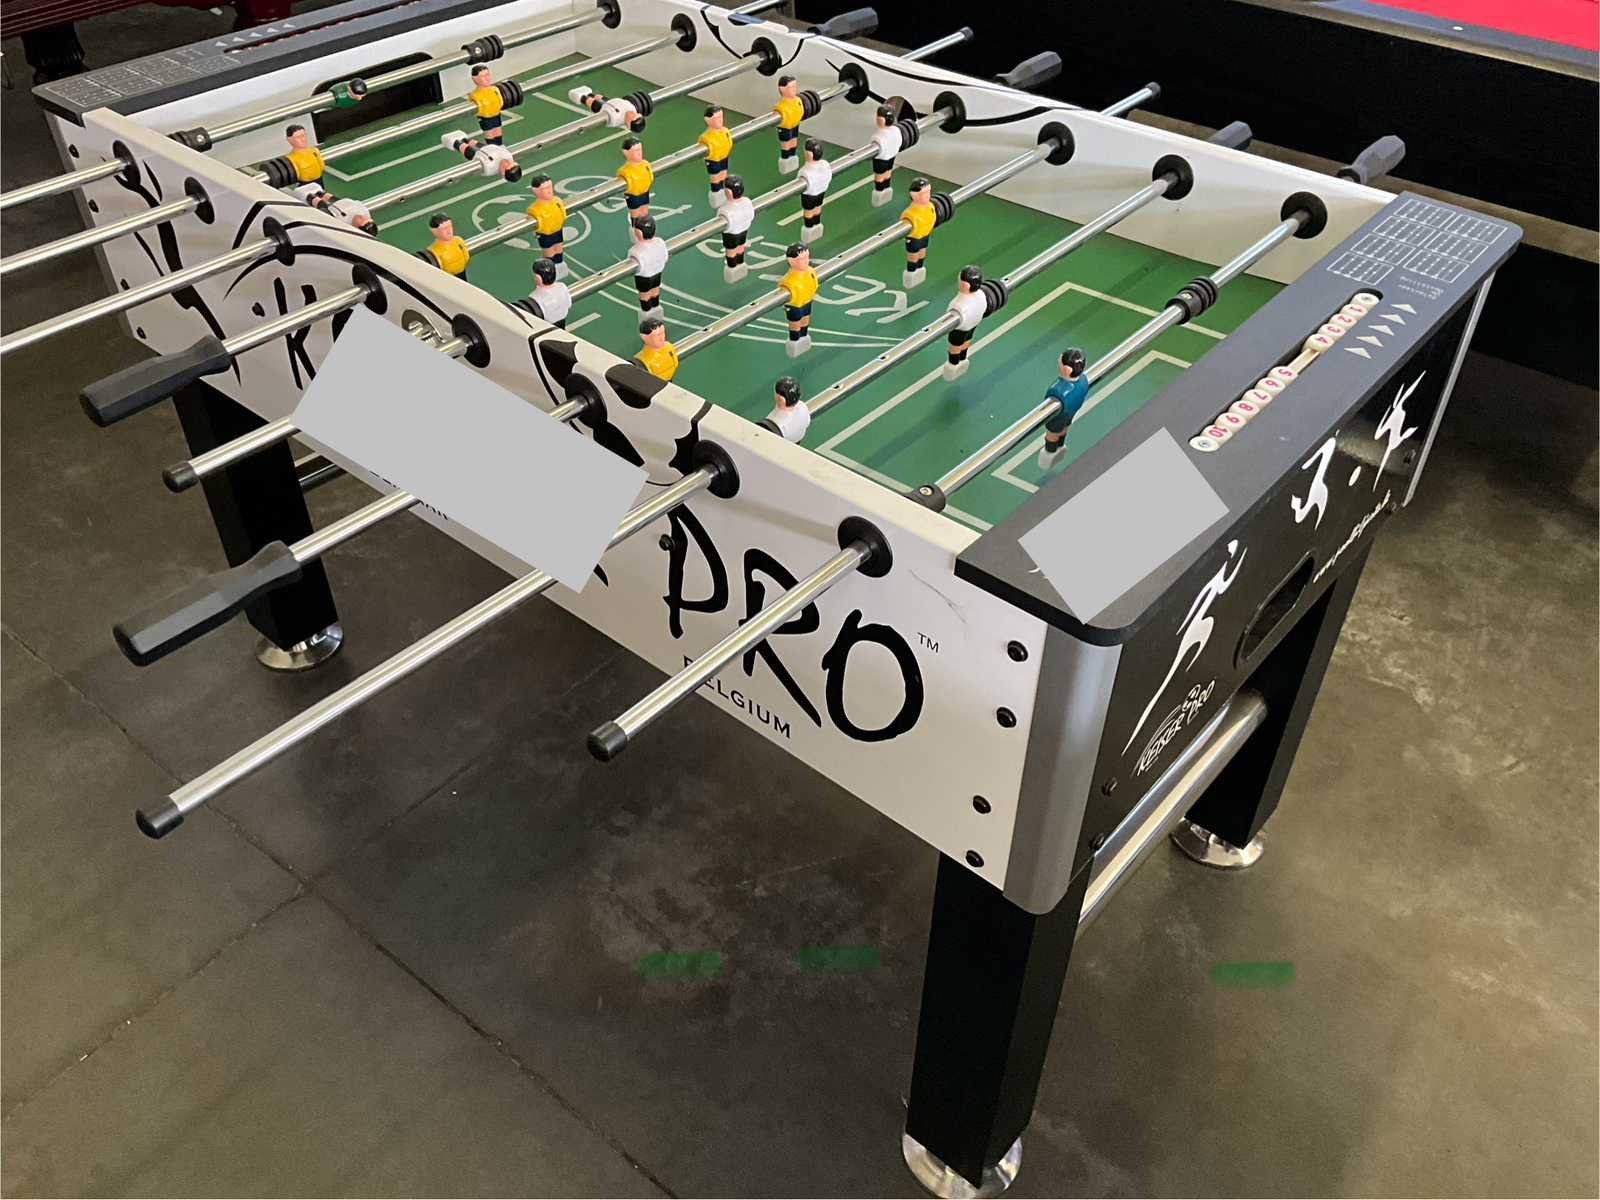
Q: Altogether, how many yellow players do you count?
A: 10